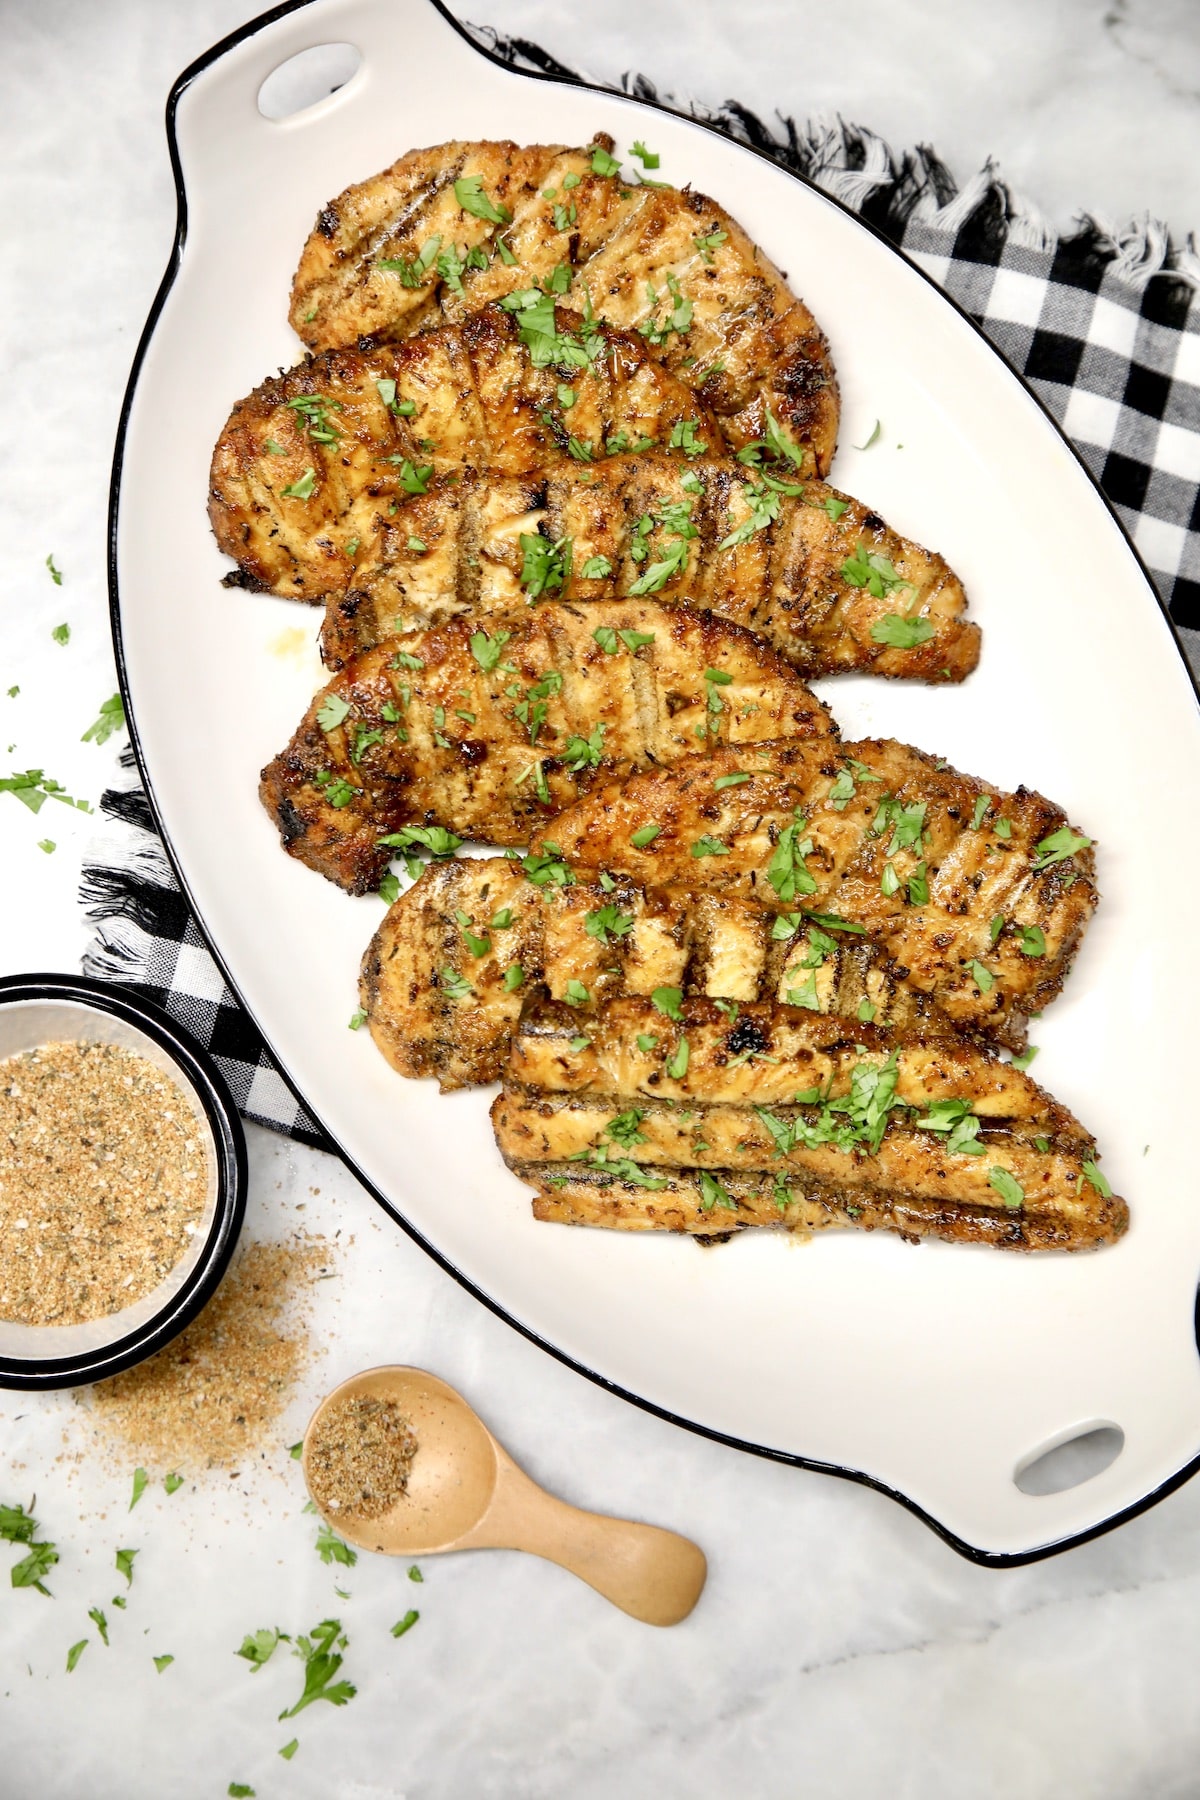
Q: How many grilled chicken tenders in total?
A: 7